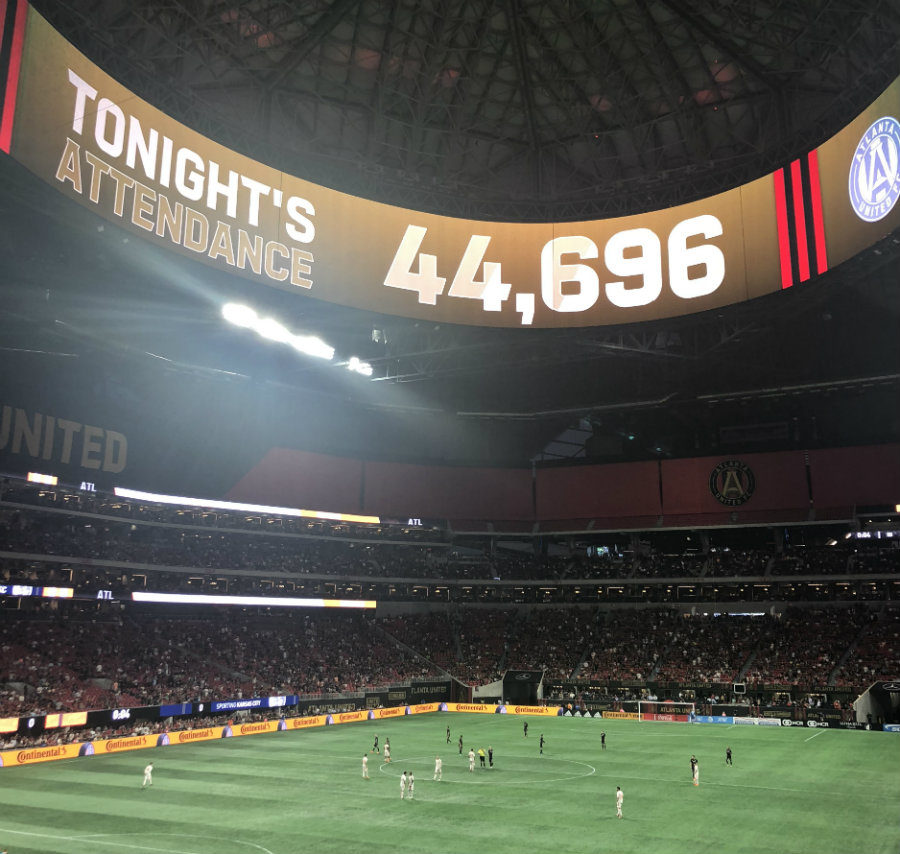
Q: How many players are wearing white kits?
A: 9